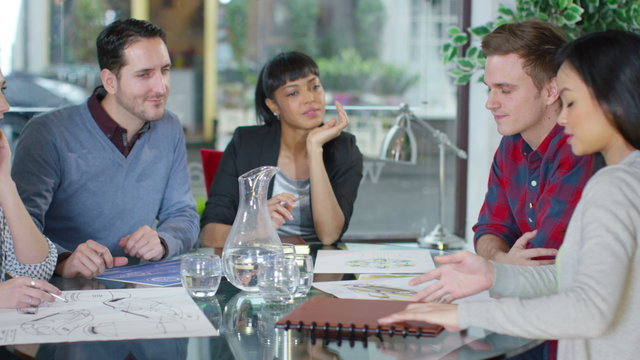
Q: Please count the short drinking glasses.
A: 4